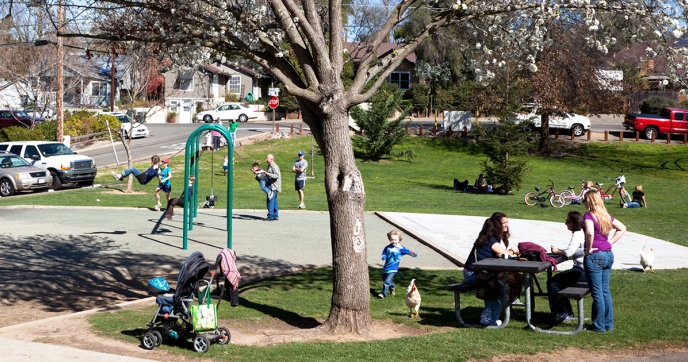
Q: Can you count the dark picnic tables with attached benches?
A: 1